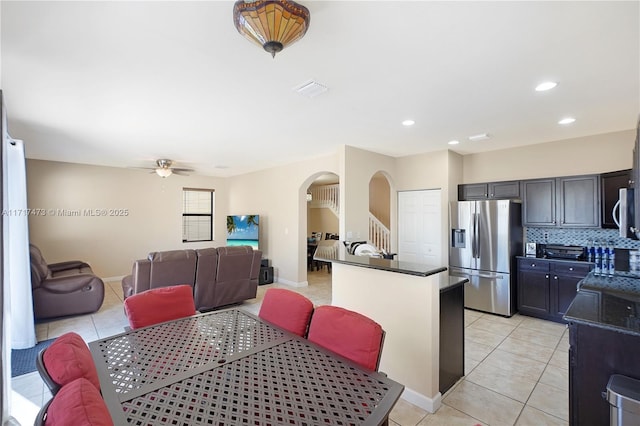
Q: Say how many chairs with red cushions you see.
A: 5